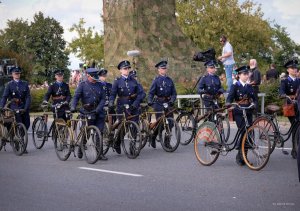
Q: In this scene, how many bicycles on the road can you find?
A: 8